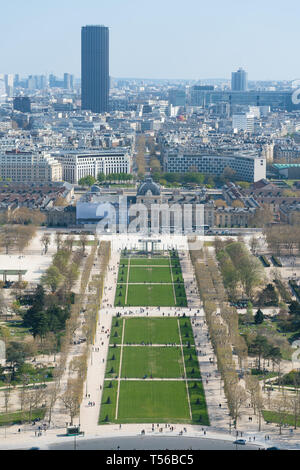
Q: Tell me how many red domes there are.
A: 0